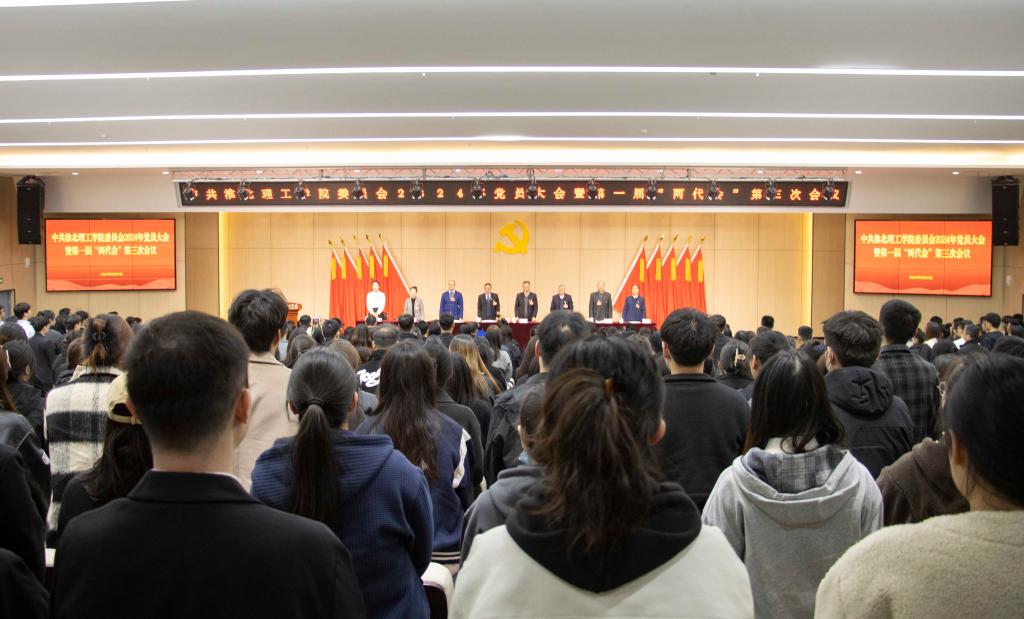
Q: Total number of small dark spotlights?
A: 12